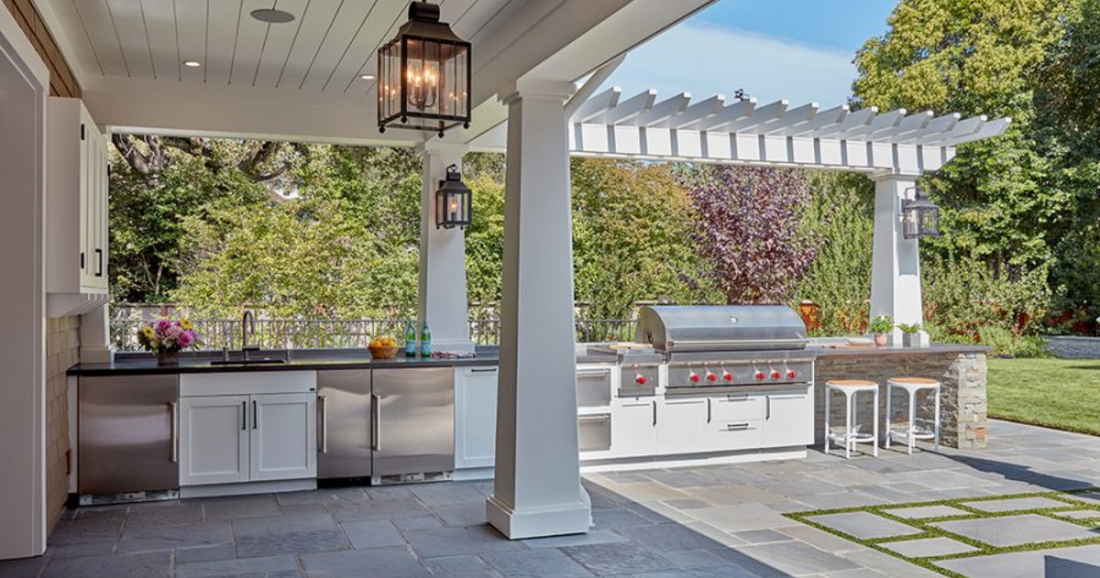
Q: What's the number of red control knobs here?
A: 7